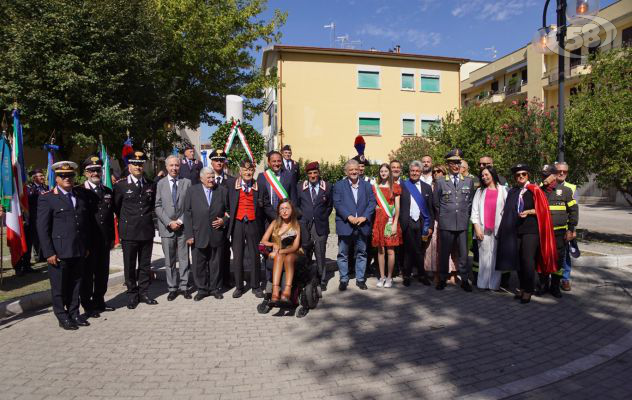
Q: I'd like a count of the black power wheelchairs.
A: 1